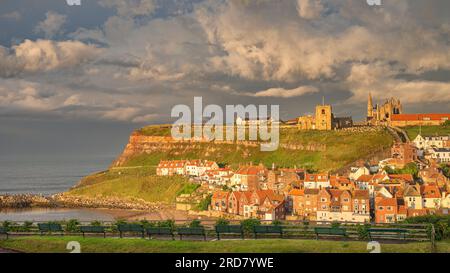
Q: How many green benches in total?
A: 10